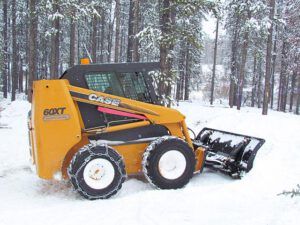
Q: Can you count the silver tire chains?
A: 1